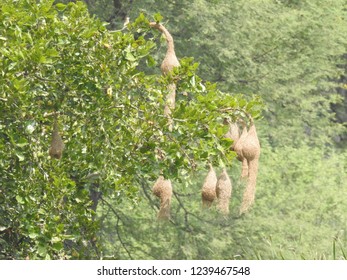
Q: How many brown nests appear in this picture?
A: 8